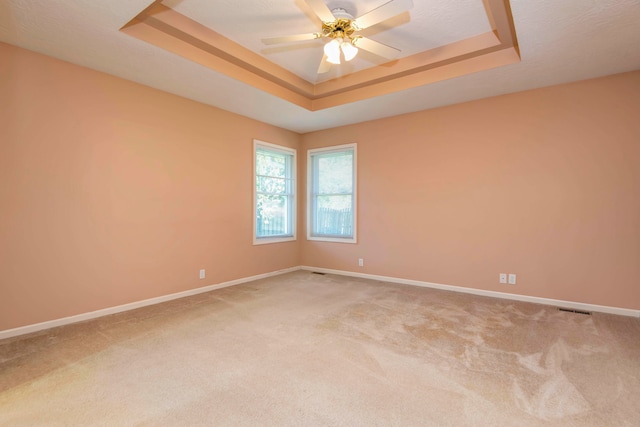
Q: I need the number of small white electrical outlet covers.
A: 4